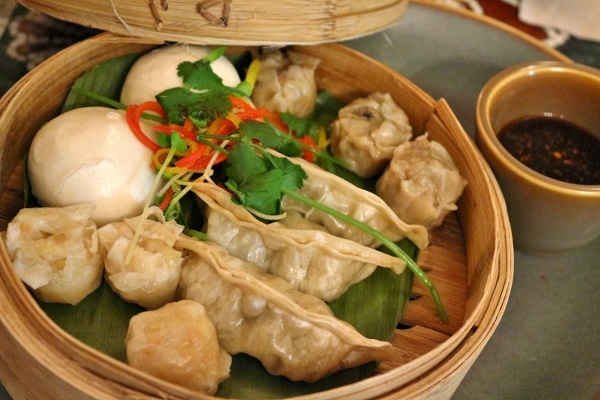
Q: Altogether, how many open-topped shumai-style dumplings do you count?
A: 6